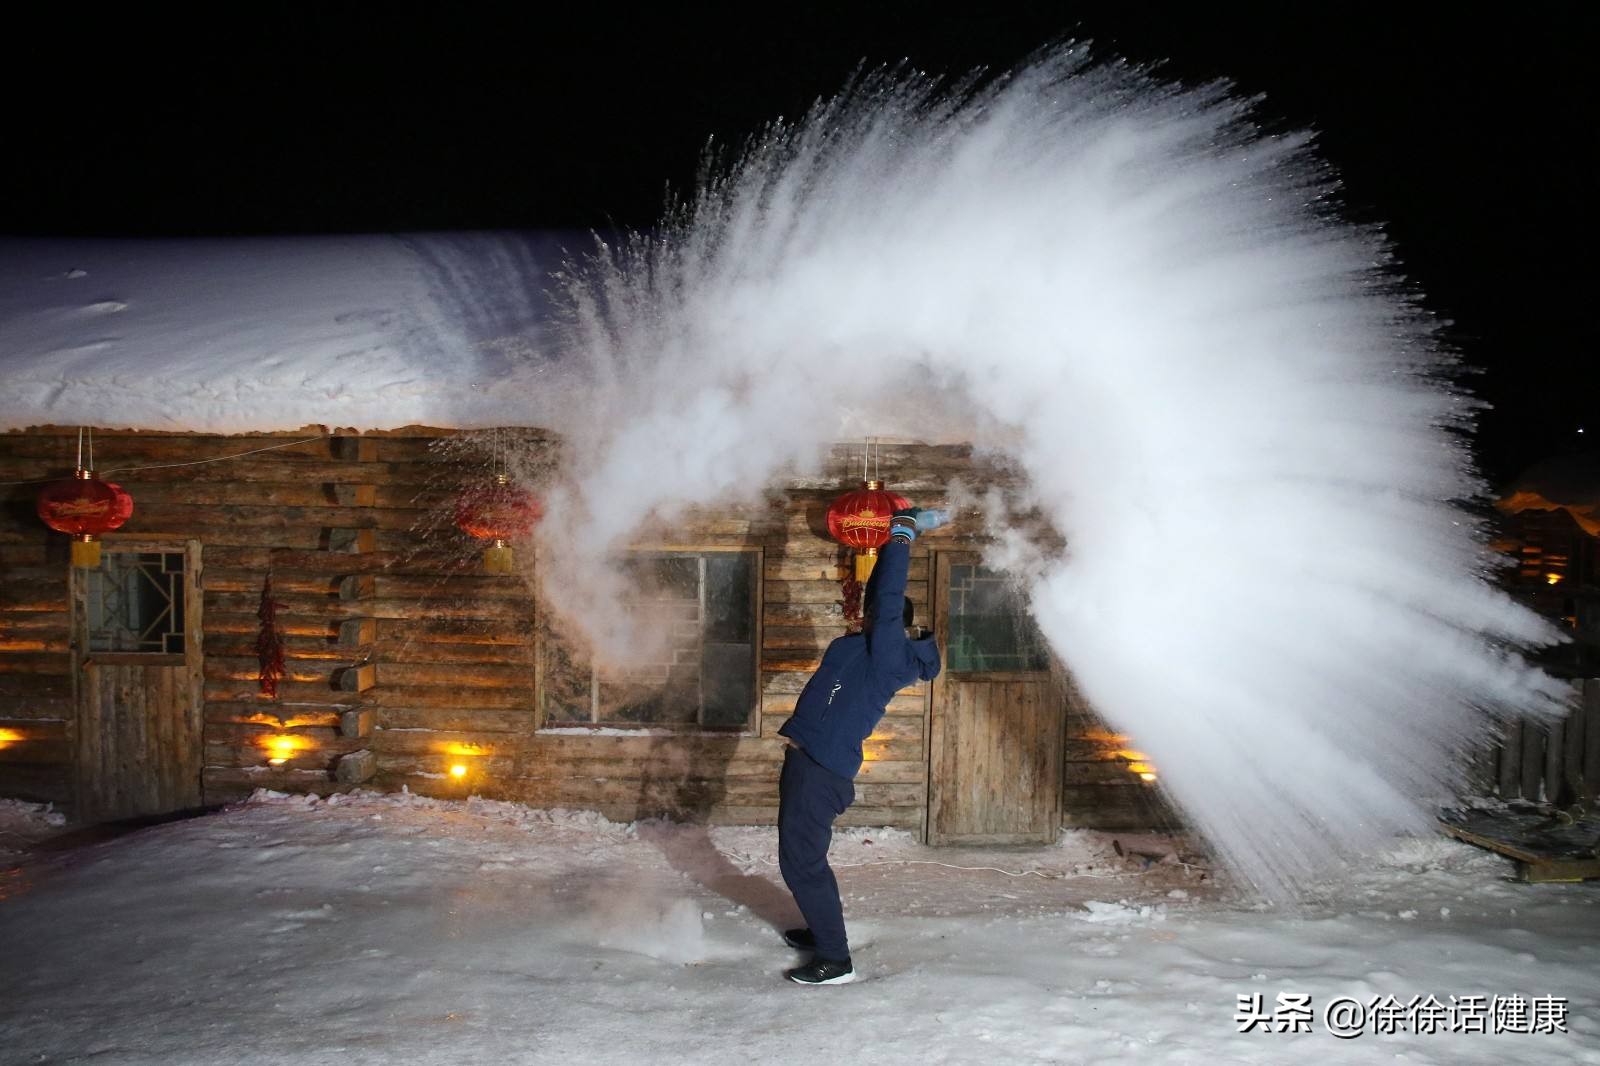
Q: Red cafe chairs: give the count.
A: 0